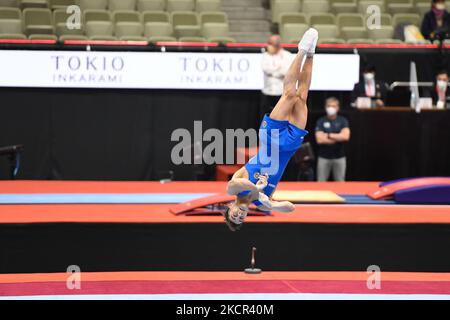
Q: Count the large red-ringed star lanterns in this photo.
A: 0